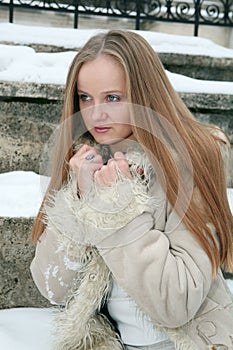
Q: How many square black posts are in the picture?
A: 4